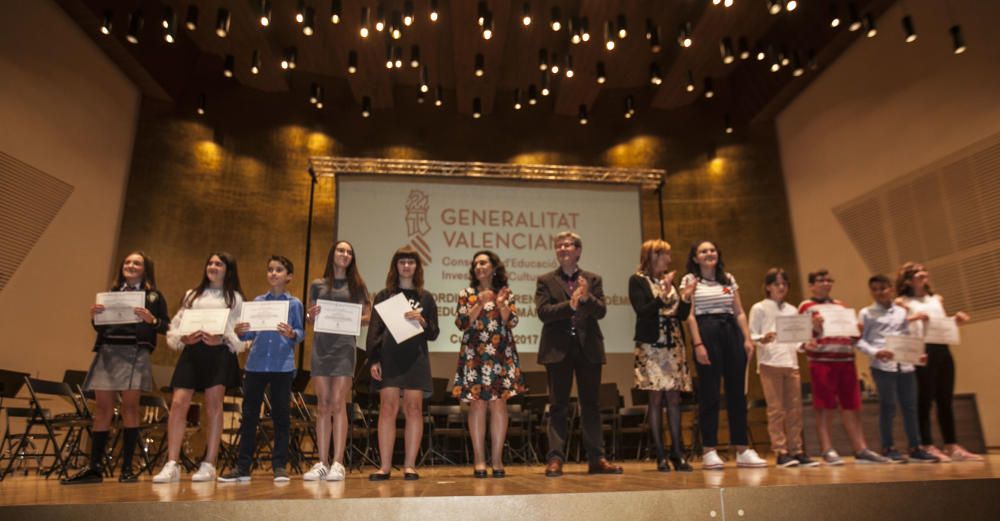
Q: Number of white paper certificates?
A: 9